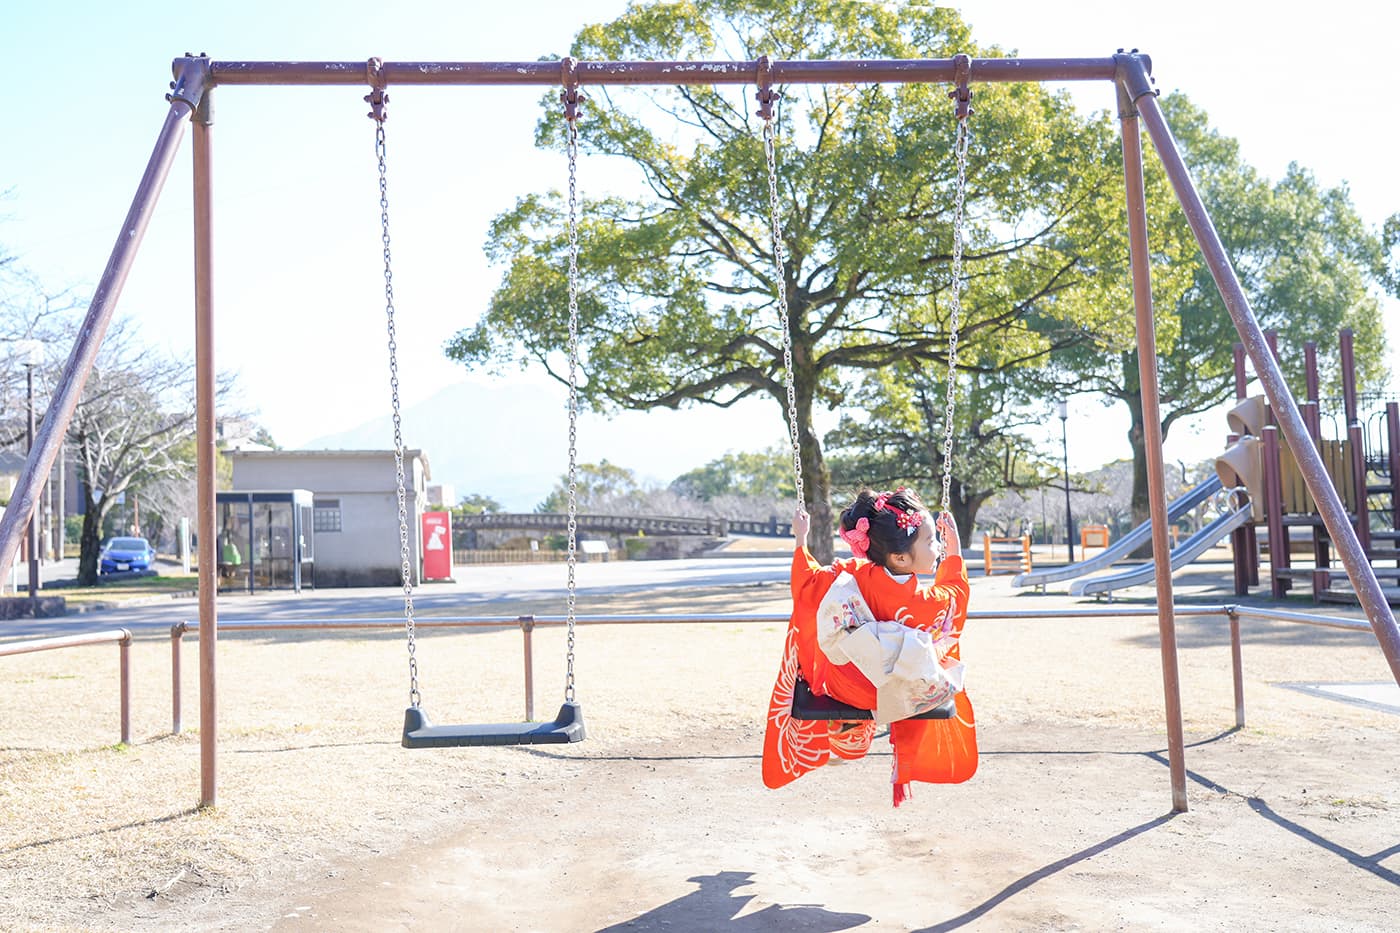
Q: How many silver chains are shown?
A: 4